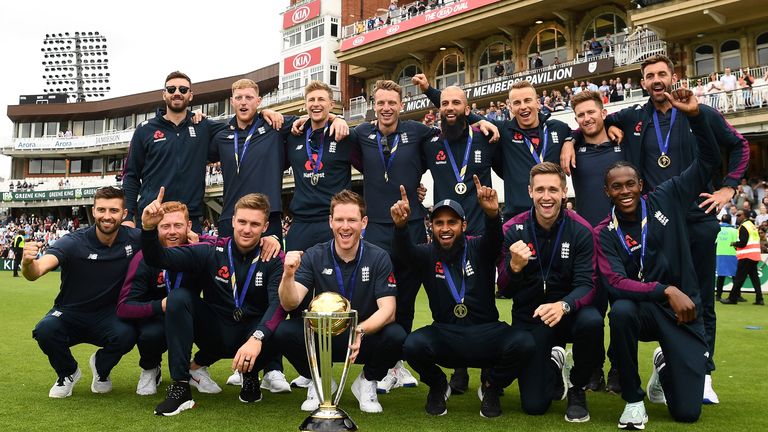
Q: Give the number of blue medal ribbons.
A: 12